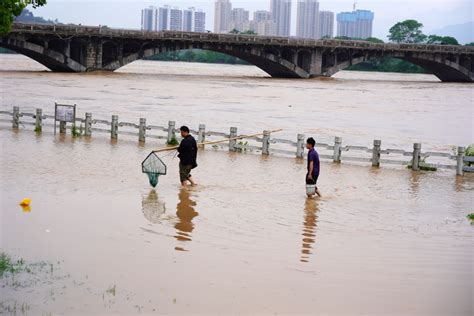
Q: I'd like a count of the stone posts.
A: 15